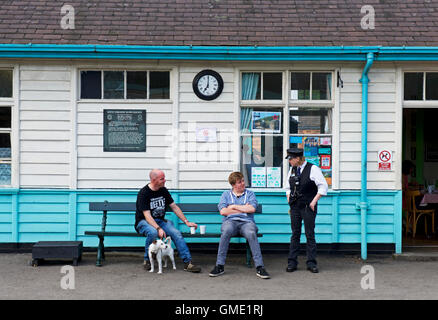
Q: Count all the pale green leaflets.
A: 2